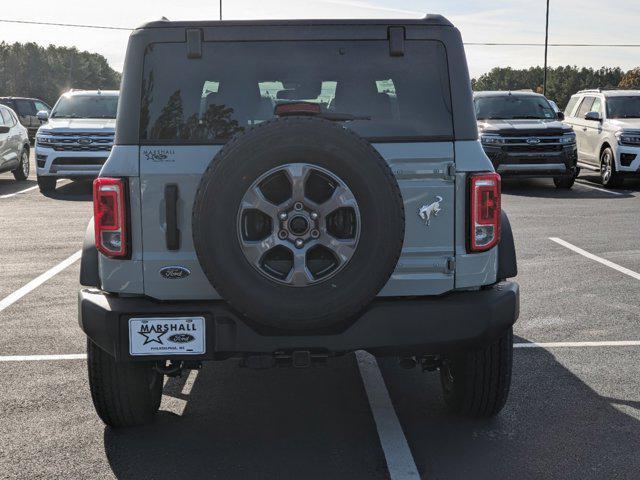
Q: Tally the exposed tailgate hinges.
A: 2